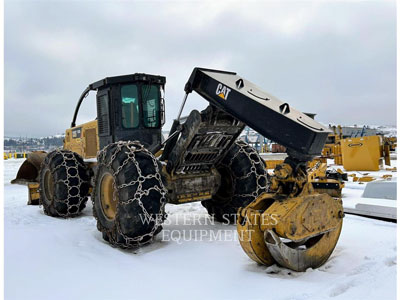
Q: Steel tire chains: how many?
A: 3